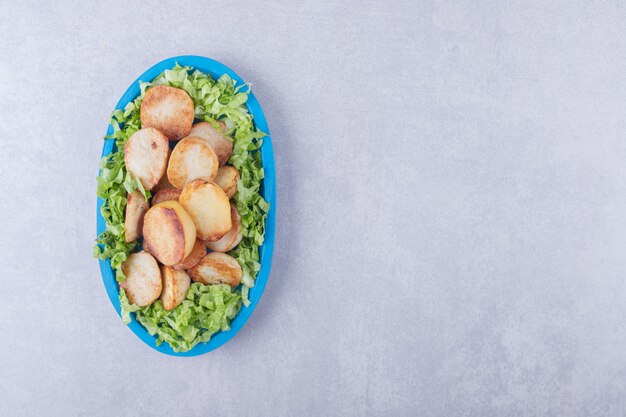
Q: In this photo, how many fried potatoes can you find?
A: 14